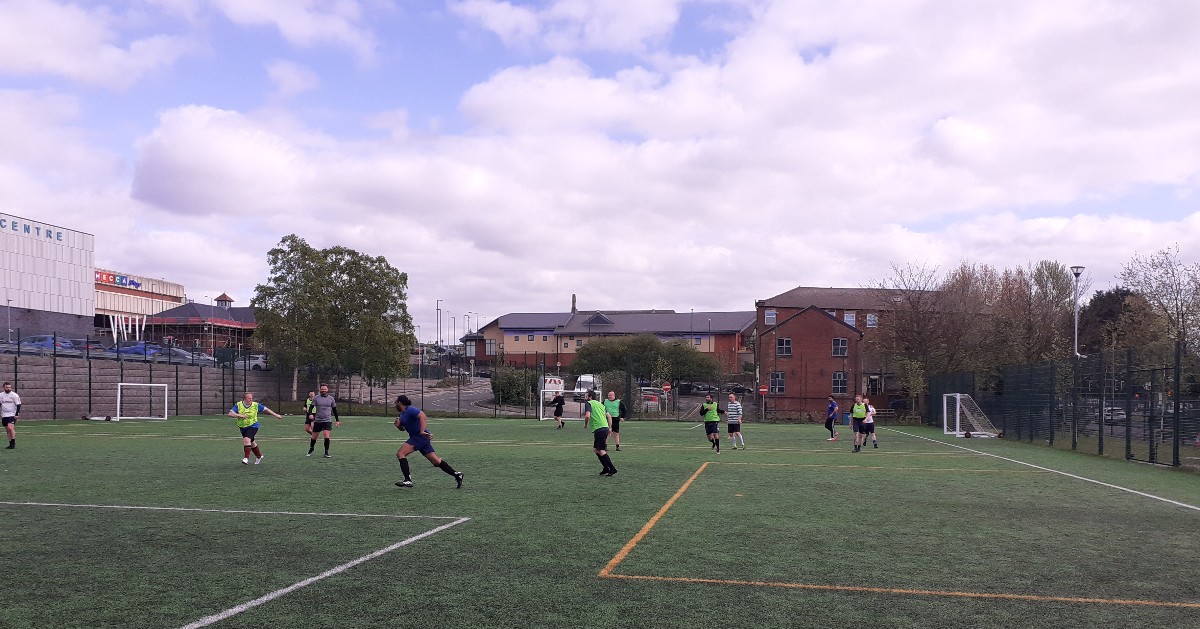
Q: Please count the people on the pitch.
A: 13